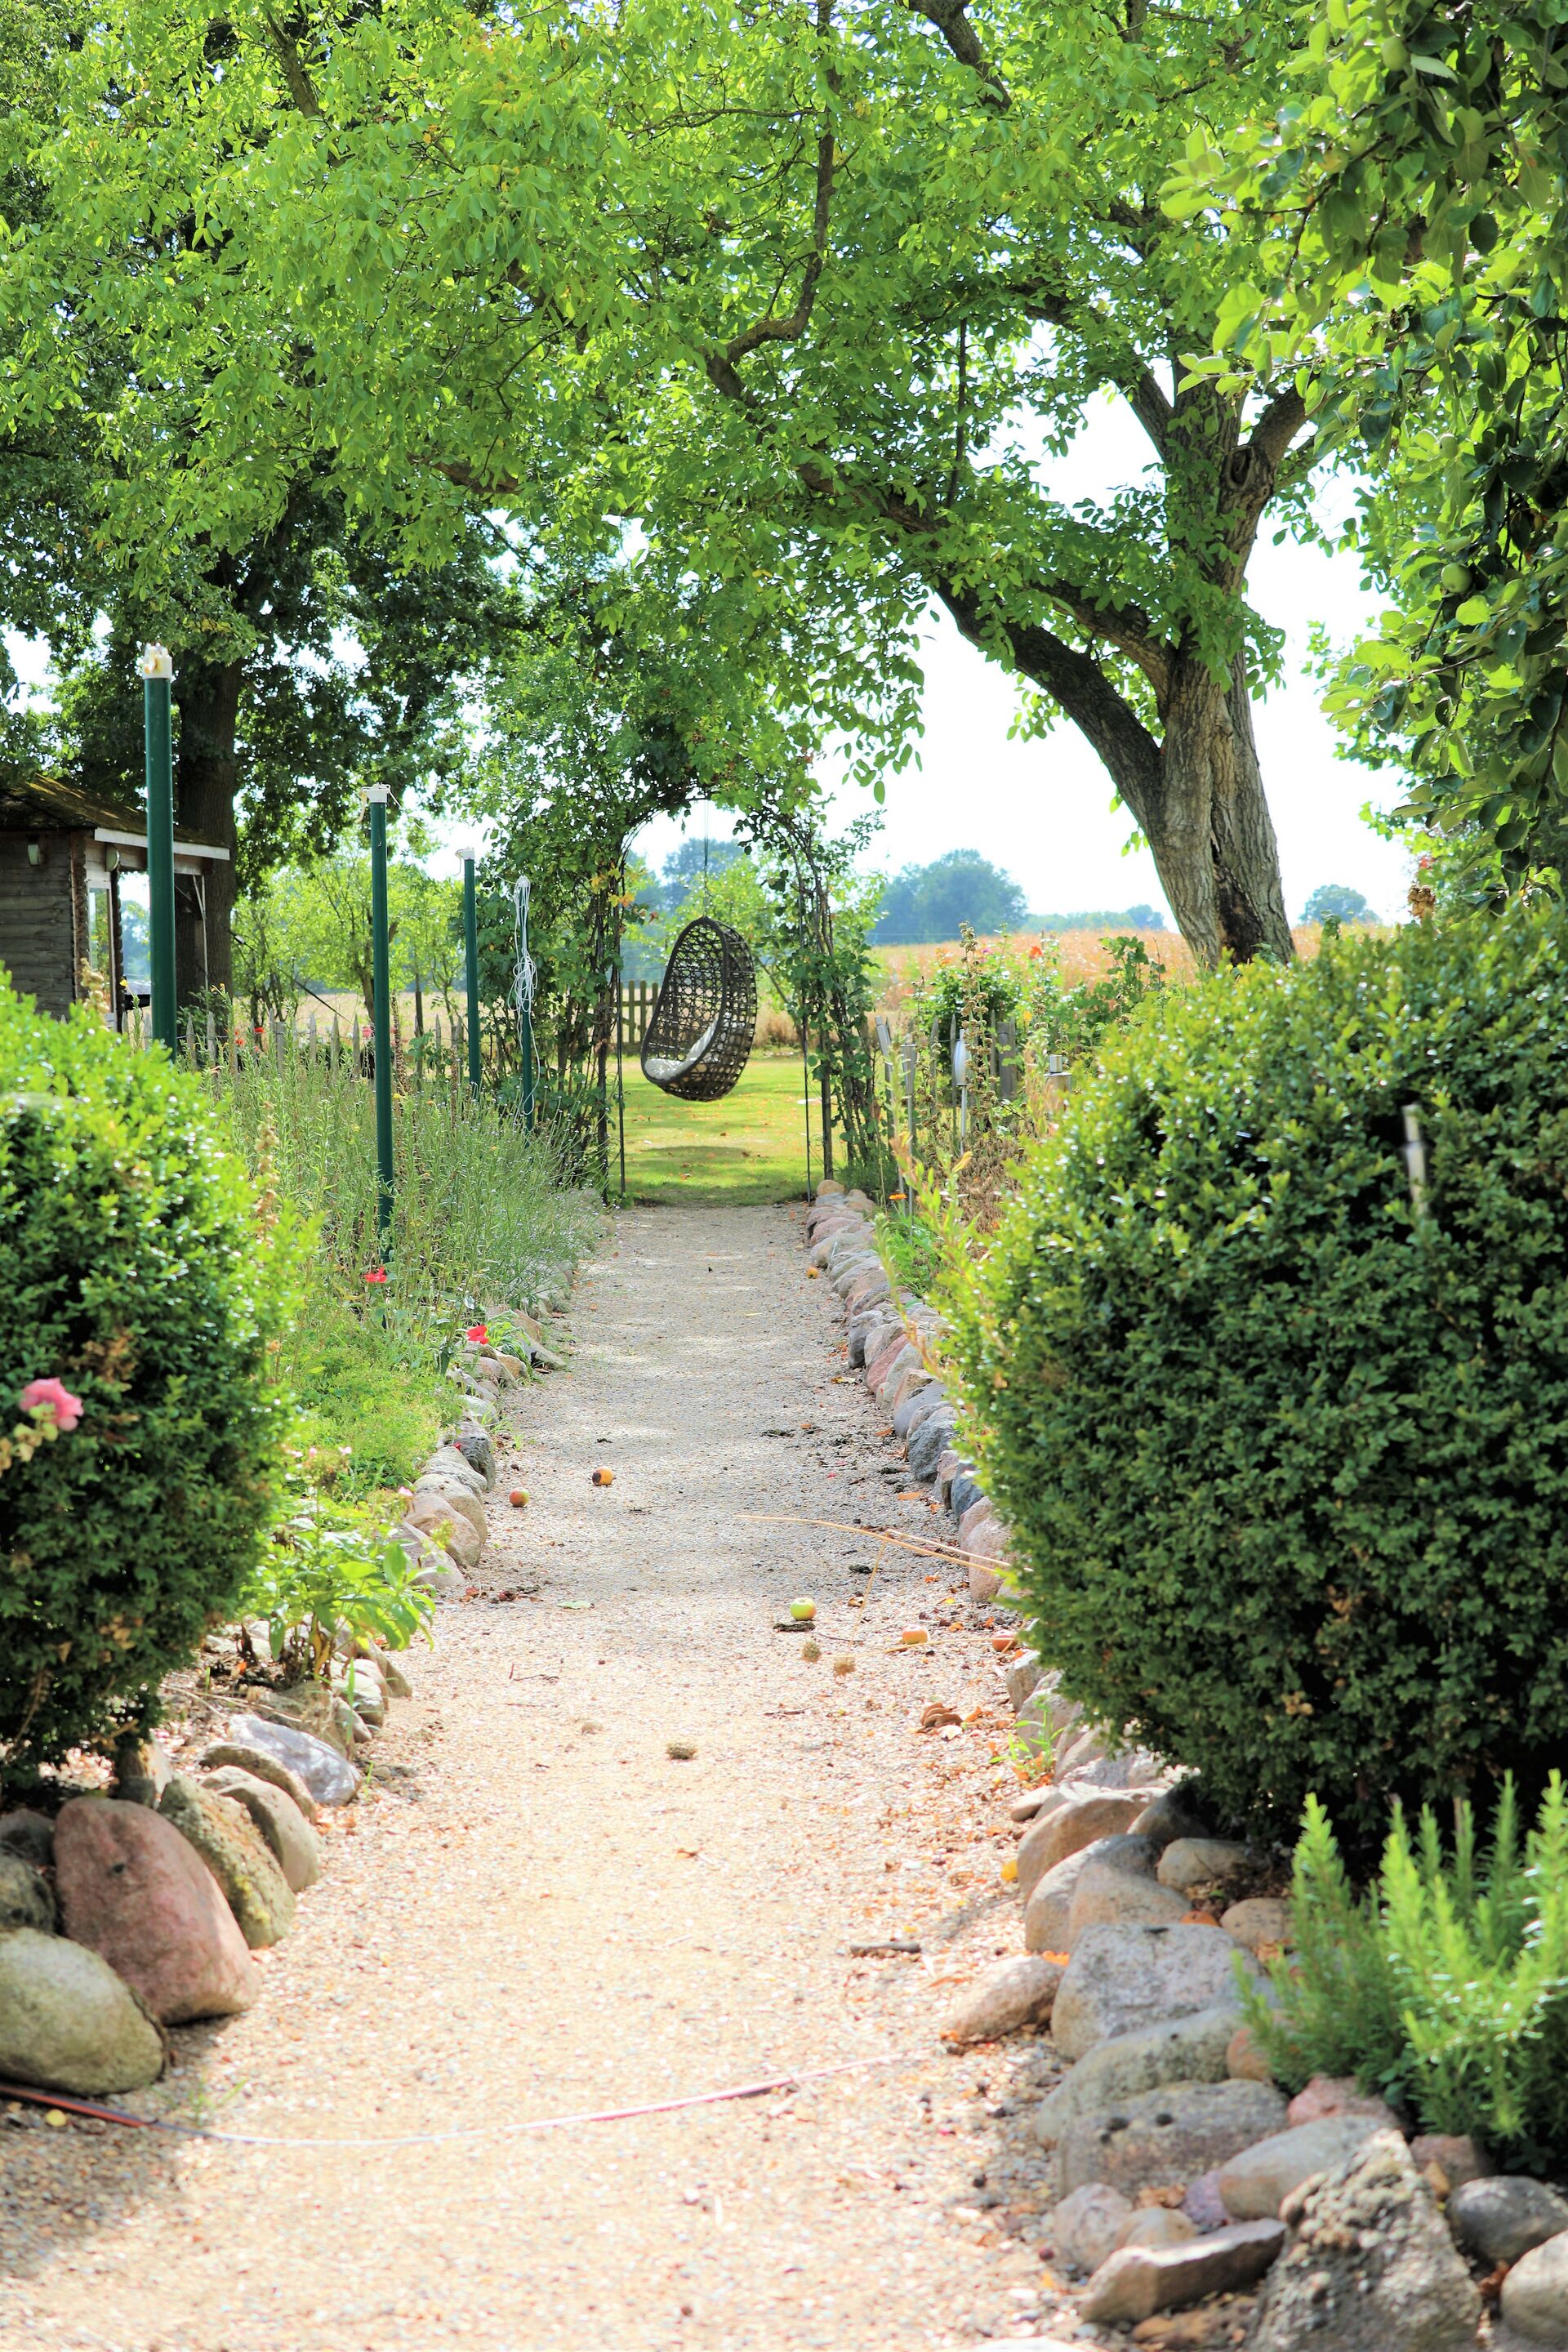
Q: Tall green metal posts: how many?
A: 4